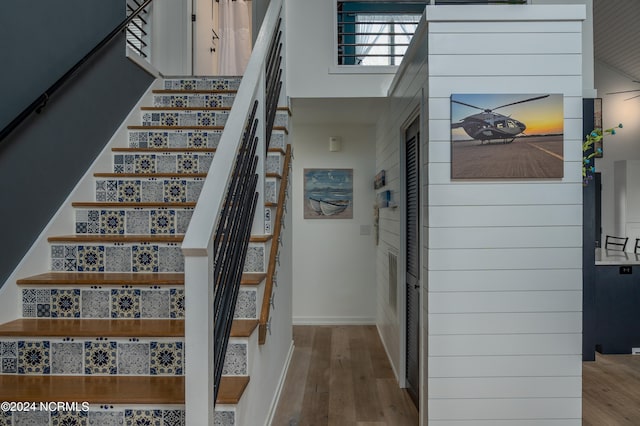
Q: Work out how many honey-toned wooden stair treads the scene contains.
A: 10